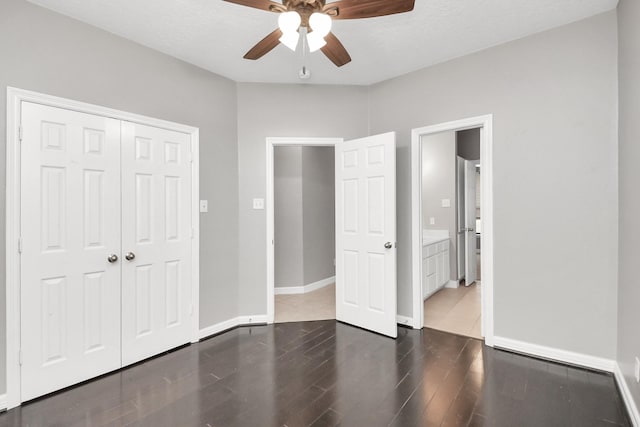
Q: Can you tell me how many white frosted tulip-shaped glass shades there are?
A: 4